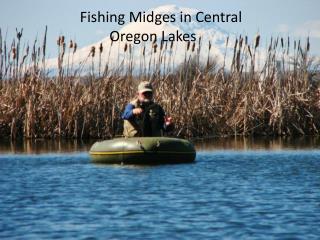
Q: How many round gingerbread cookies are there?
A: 0